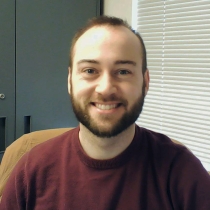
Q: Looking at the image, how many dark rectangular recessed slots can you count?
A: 2